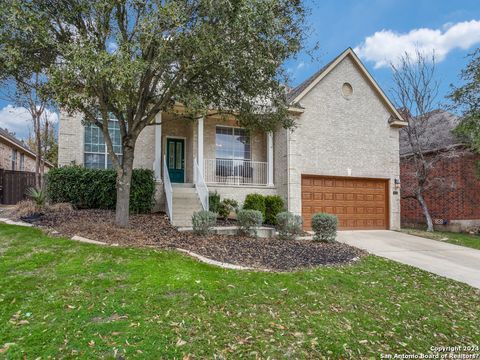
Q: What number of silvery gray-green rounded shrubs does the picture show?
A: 4